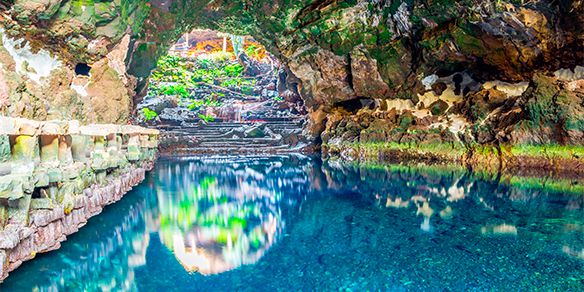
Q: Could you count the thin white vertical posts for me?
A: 2